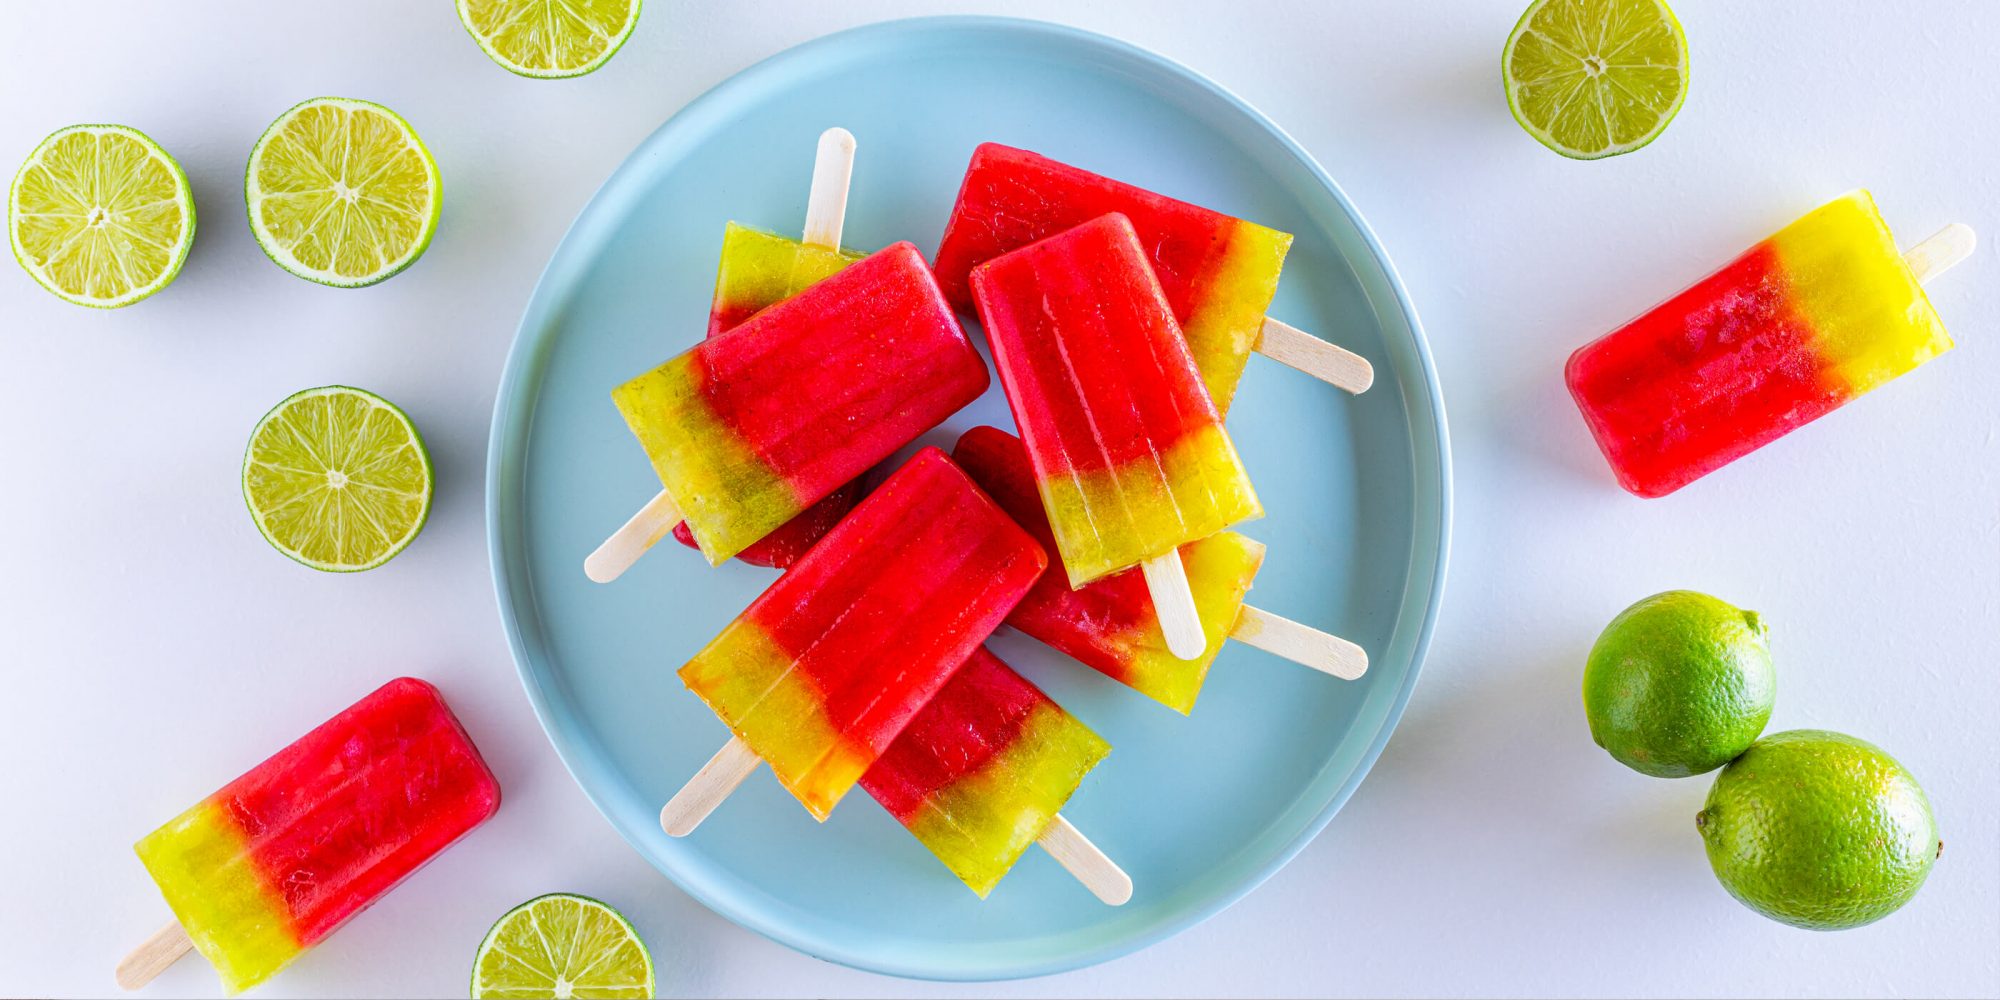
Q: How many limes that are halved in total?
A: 6